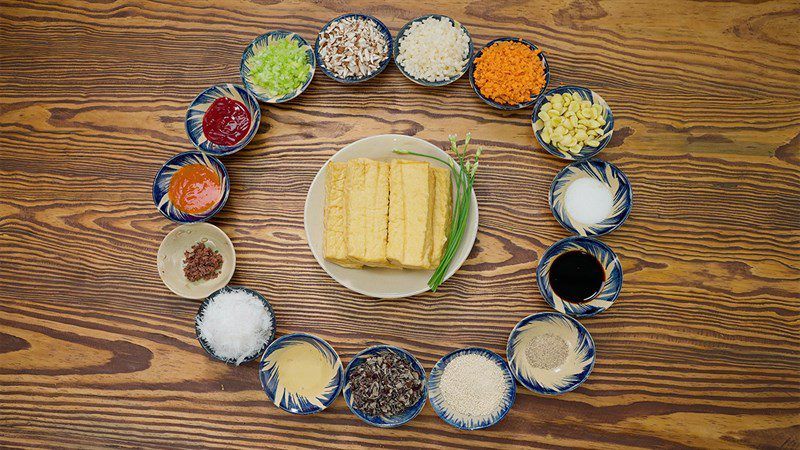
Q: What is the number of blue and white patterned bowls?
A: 14